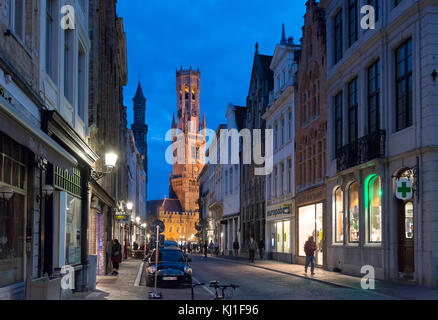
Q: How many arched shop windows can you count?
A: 3